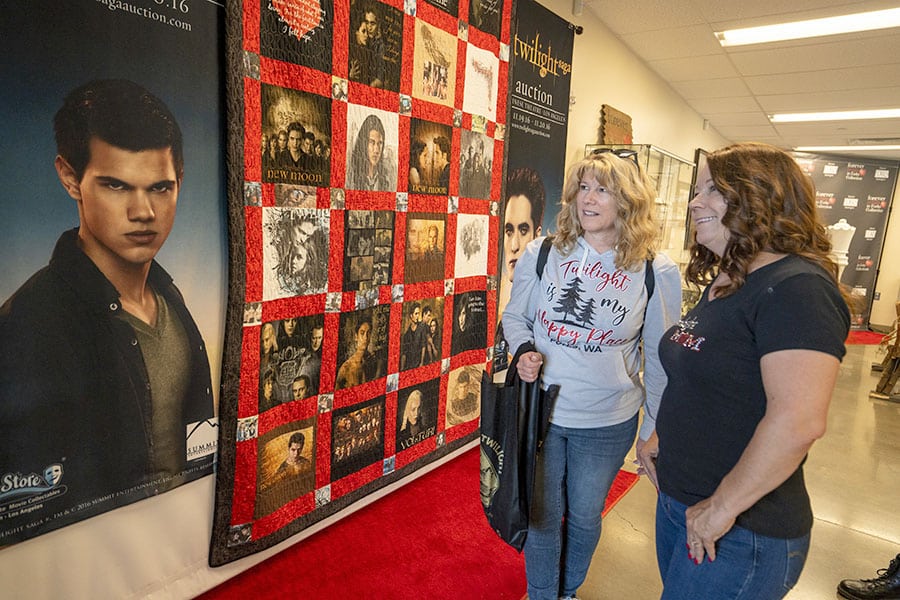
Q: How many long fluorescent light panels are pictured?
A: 3